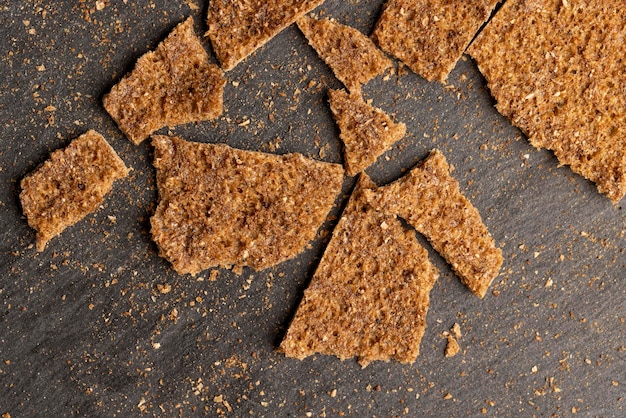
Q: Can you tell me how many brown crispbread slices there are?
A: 10